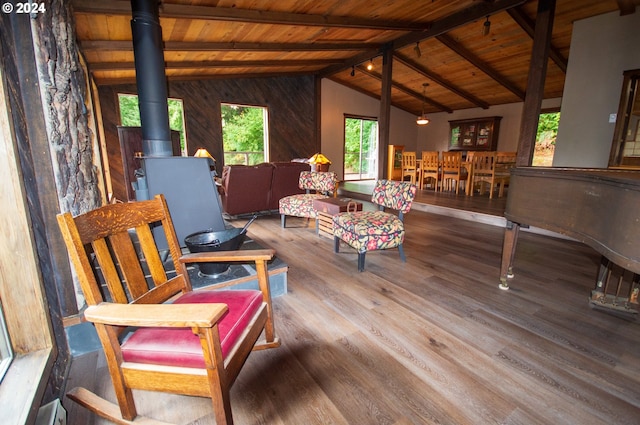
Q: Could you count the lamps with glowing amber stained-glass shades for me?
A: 2